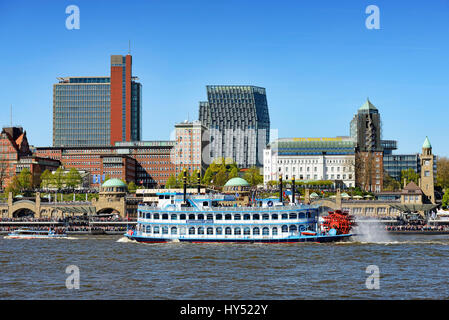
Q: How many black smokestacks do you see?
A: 4